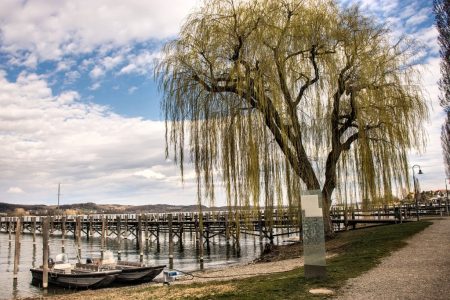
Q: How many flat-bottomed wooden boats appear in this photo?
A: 2